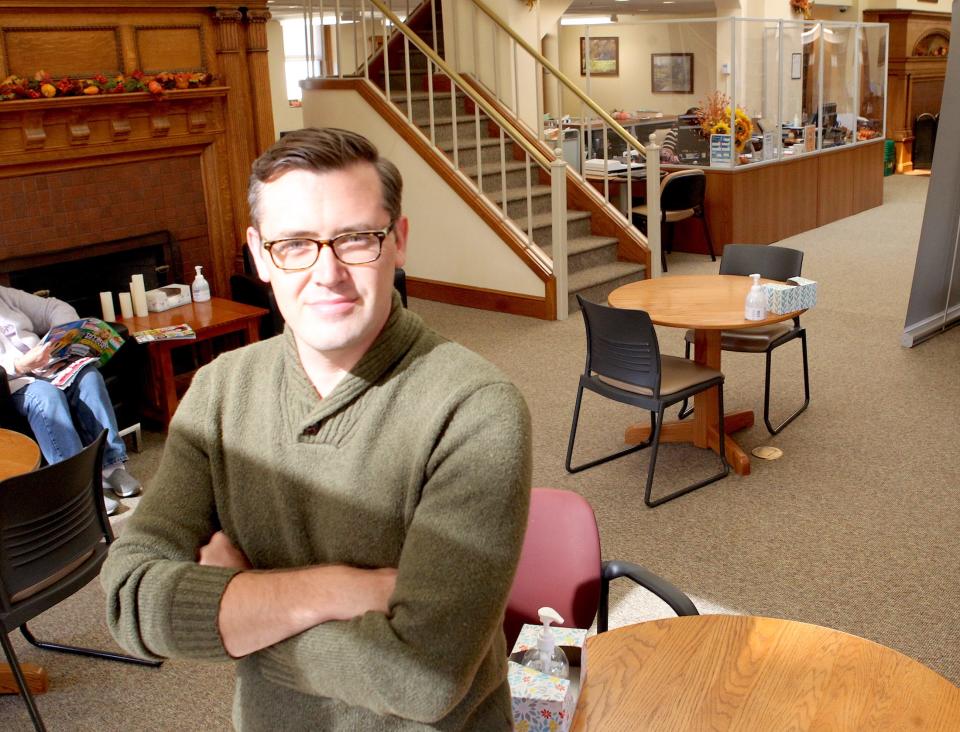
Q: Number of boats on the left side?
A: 0